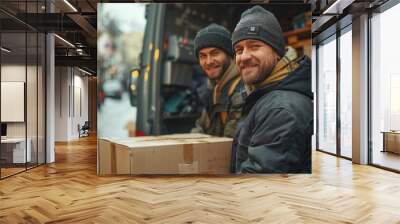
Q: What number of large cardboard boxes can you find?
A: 1